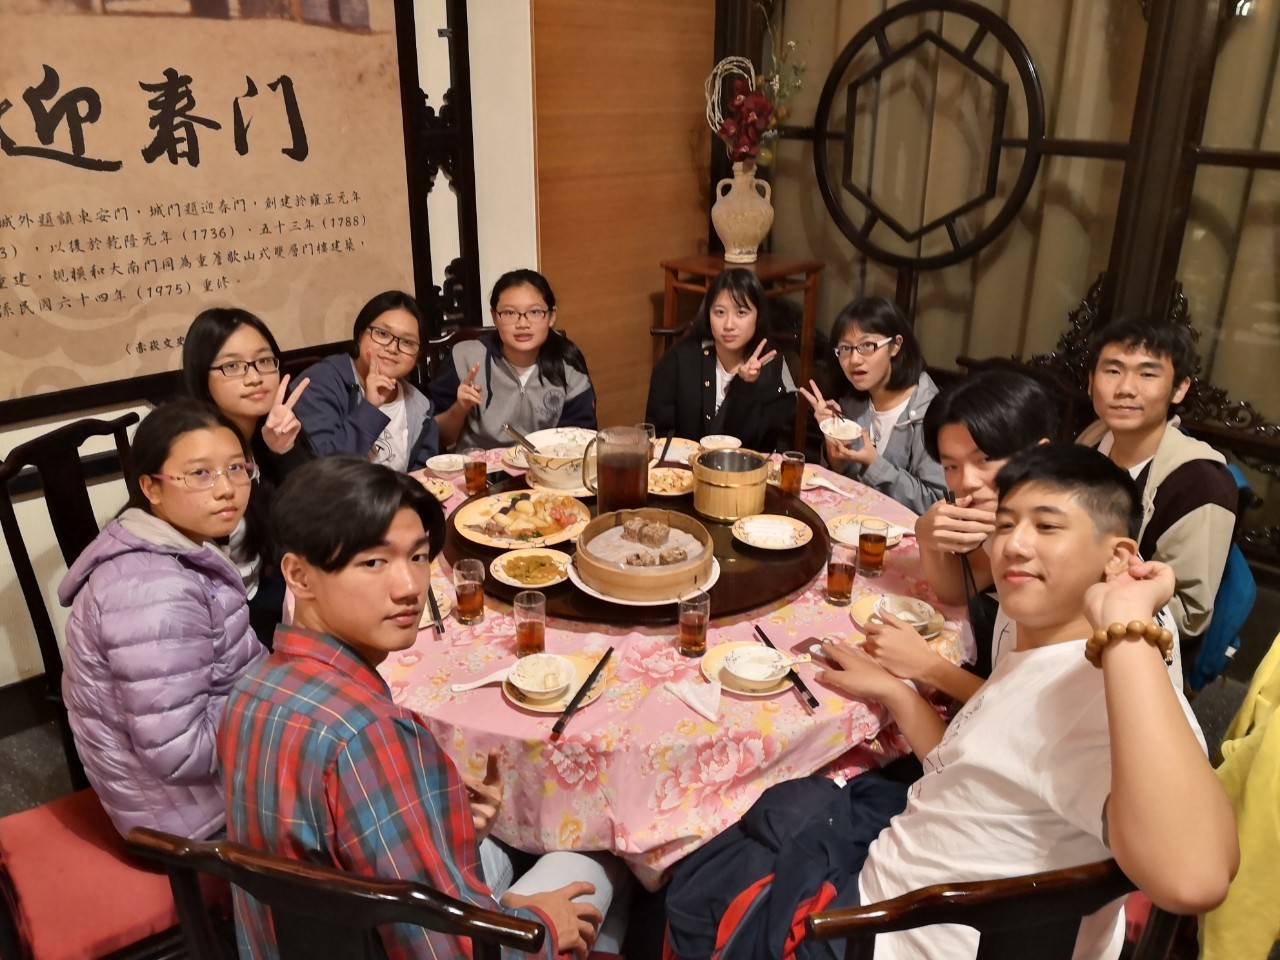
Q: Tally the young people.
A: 10